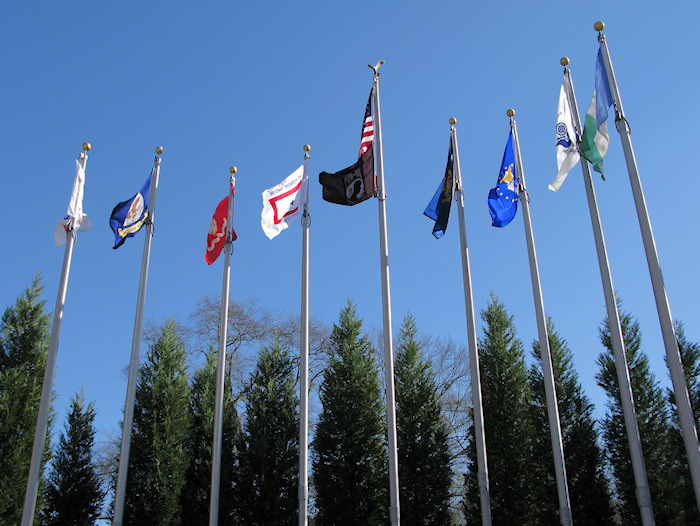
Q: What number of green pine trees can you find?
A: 11